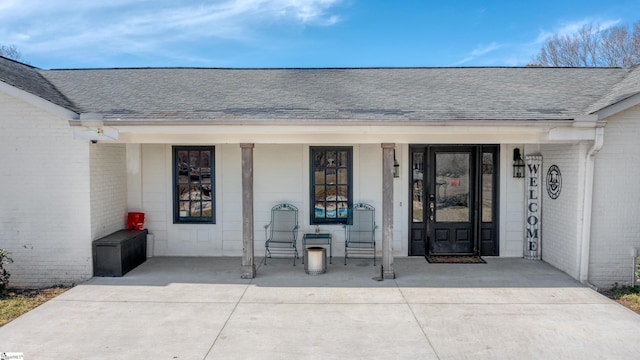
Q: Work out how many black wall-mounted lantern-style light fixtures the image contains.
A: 2